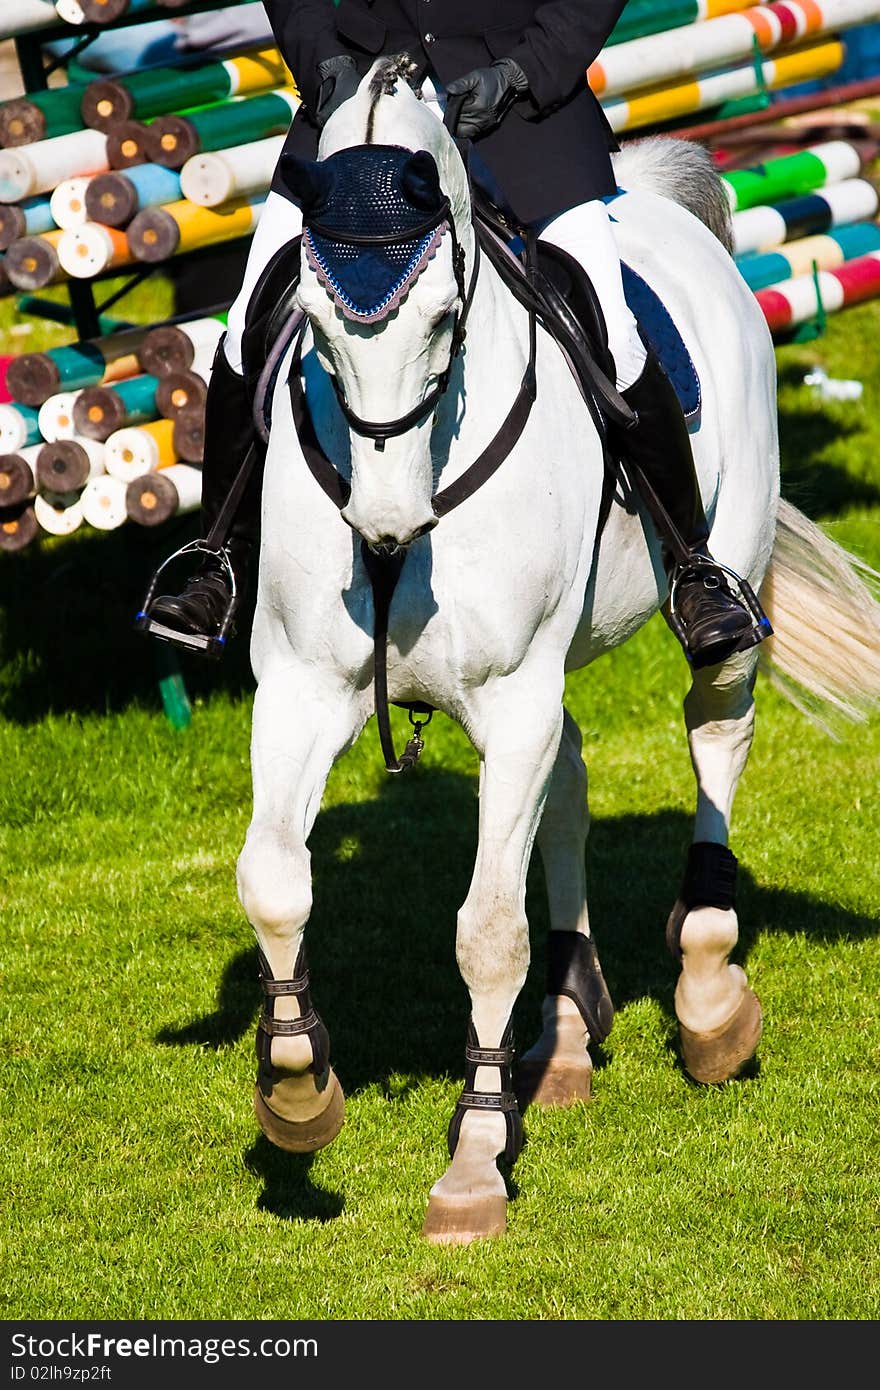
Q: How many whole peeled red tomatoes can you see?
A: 0